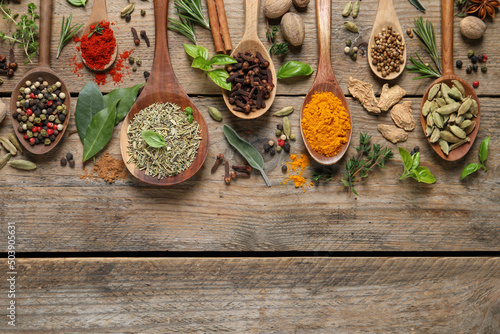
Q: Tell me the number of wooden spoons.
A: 7